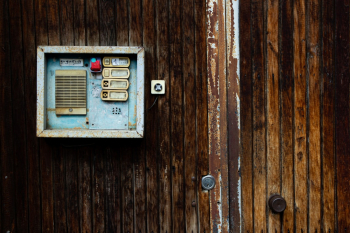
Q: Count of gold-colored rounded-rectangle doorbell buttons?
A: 4